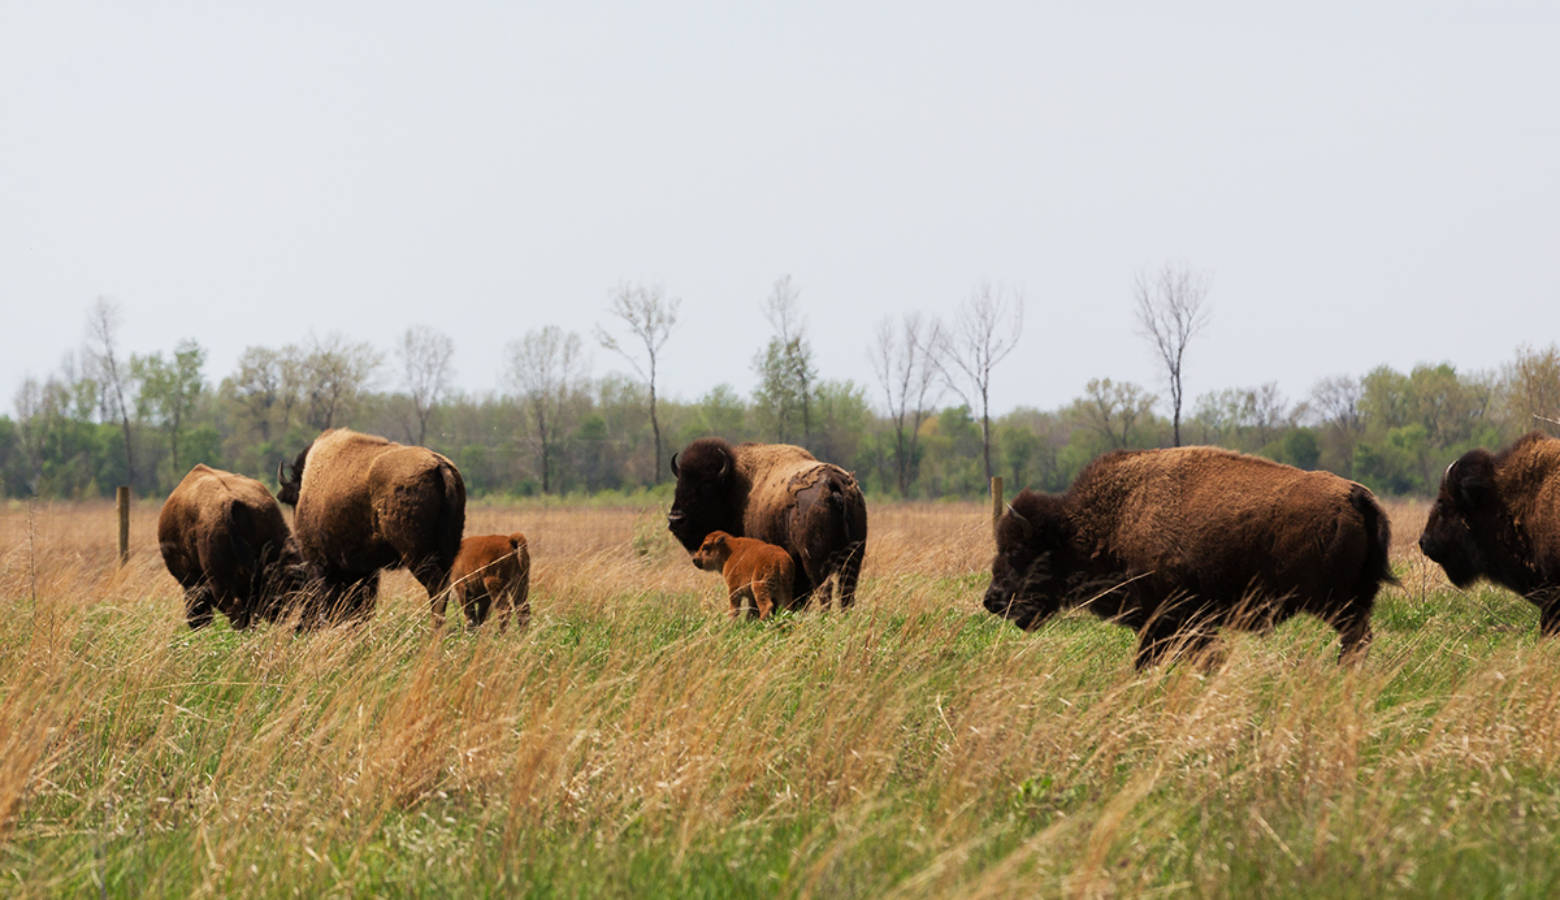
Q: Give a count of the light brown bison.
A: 2